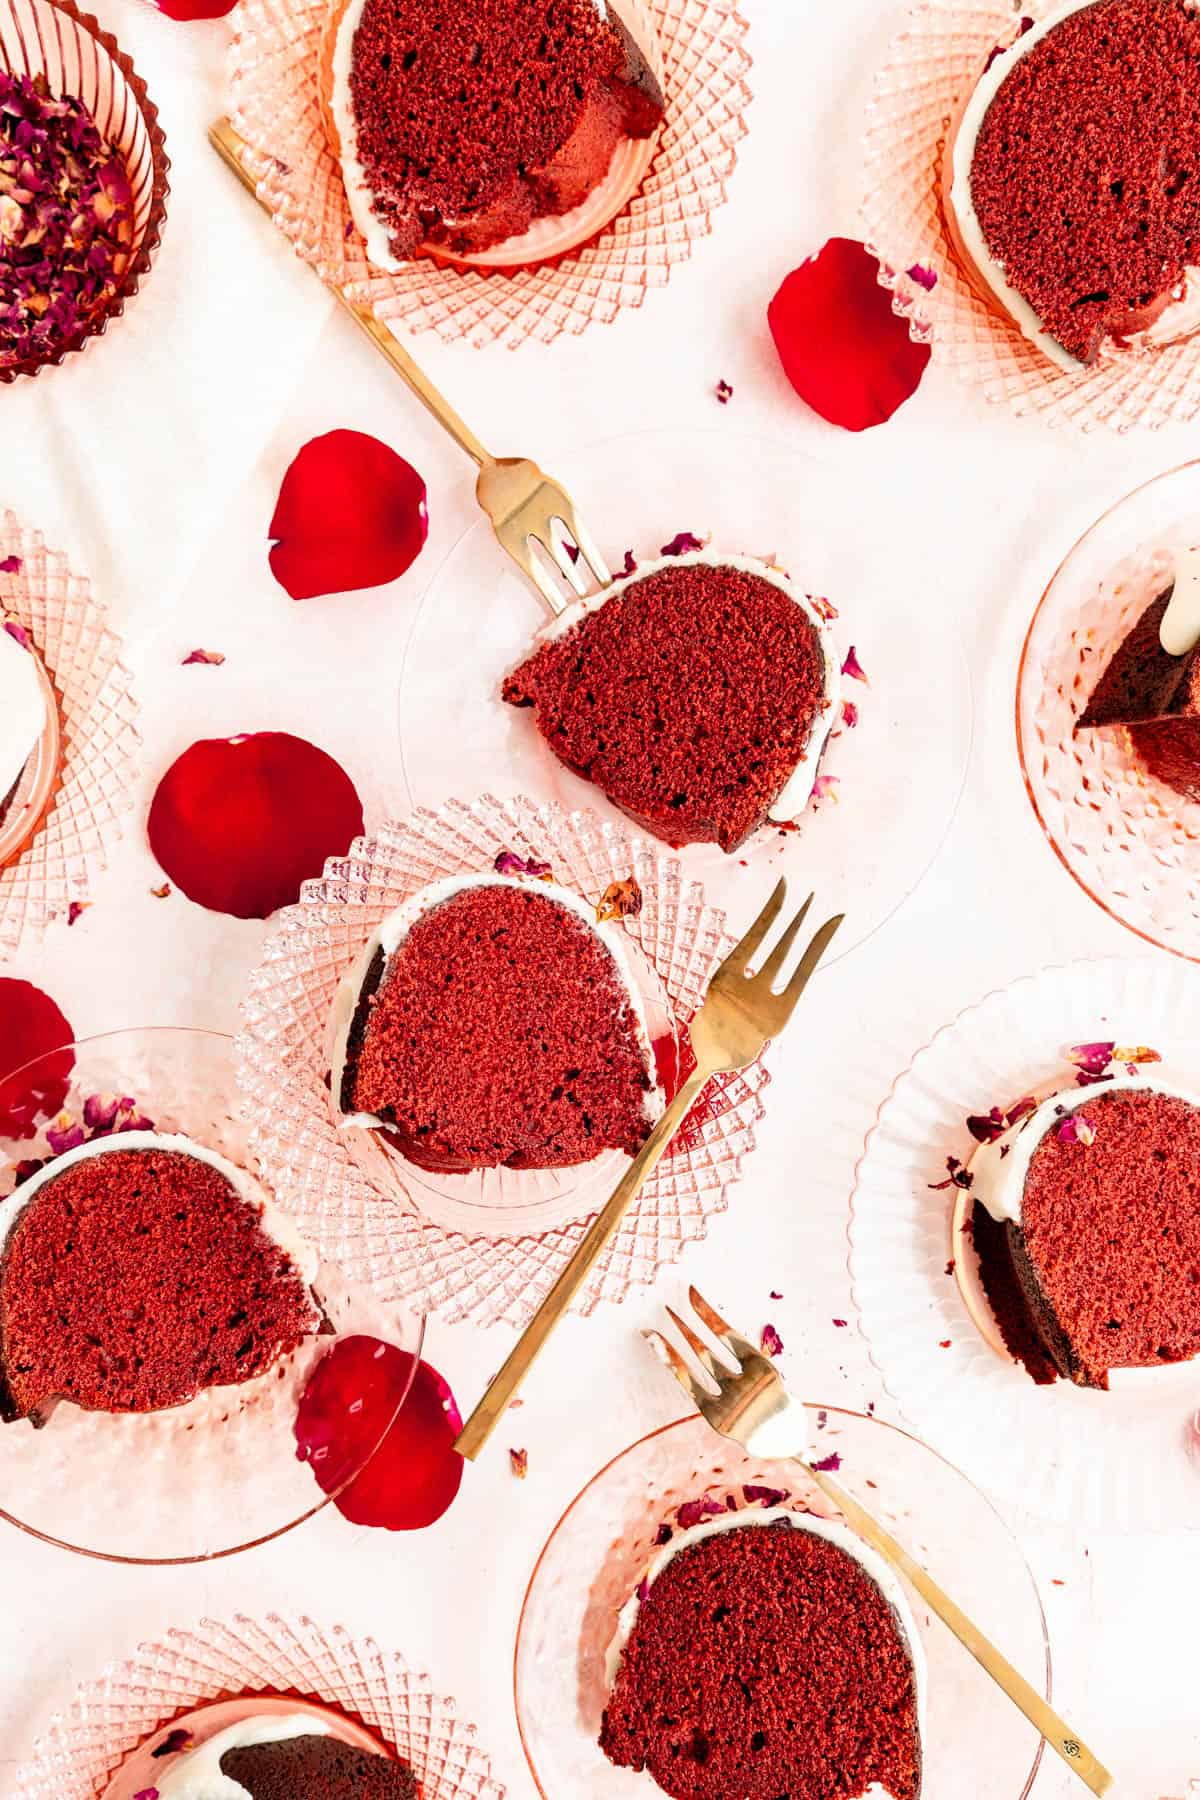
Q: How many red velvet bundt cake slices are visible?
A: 10